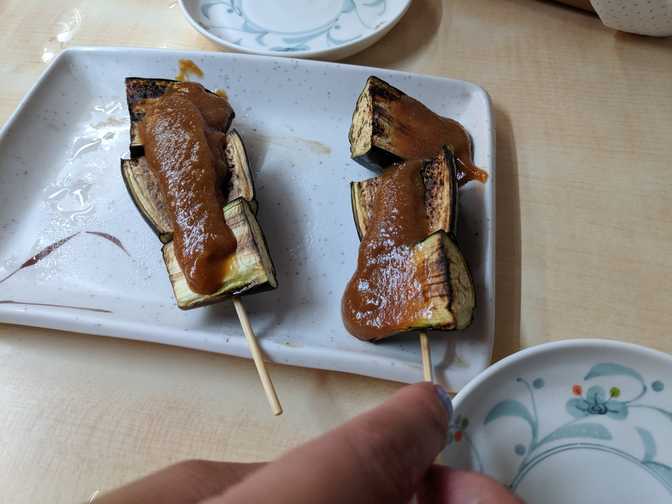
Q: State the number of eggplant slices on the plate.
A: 6